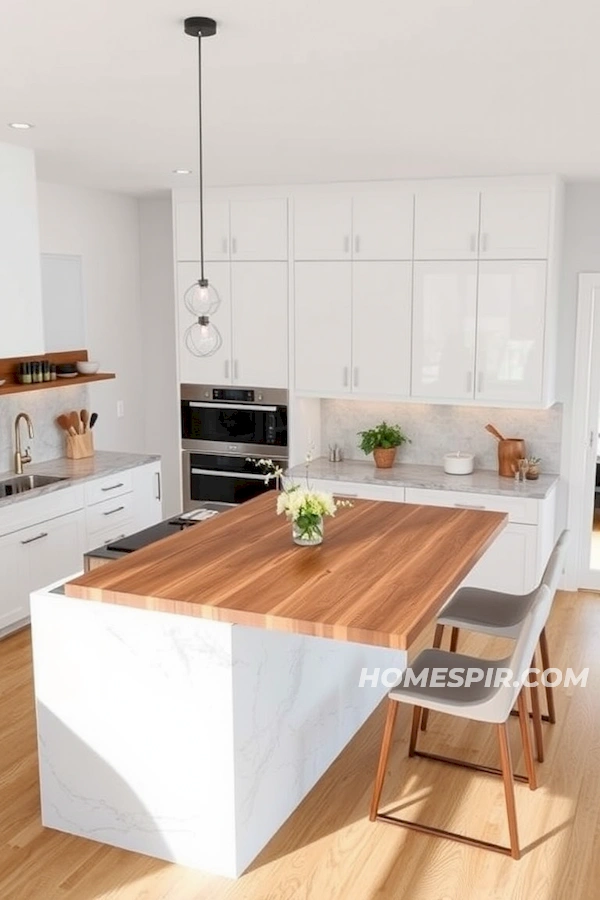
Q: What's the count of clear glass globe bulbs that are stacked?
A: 2